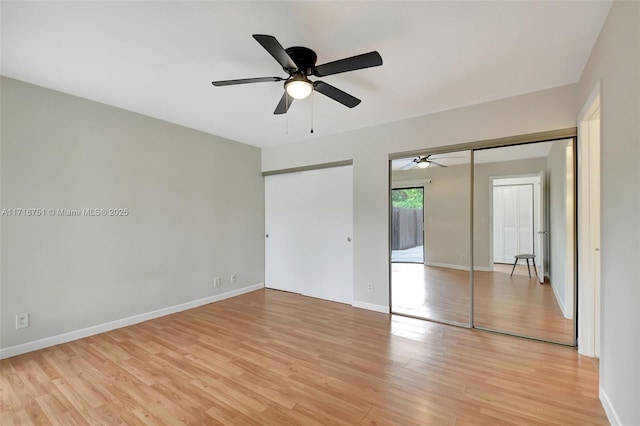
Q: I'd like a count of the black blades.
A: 5